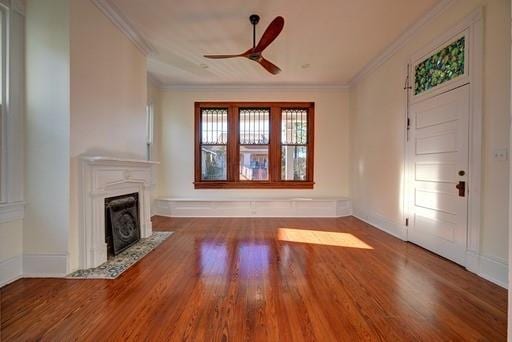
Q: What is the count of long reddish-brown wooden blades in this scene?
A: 3